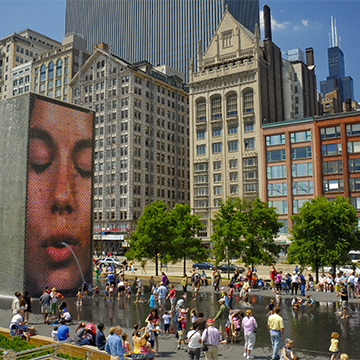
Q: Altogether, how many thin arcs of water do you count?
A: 1